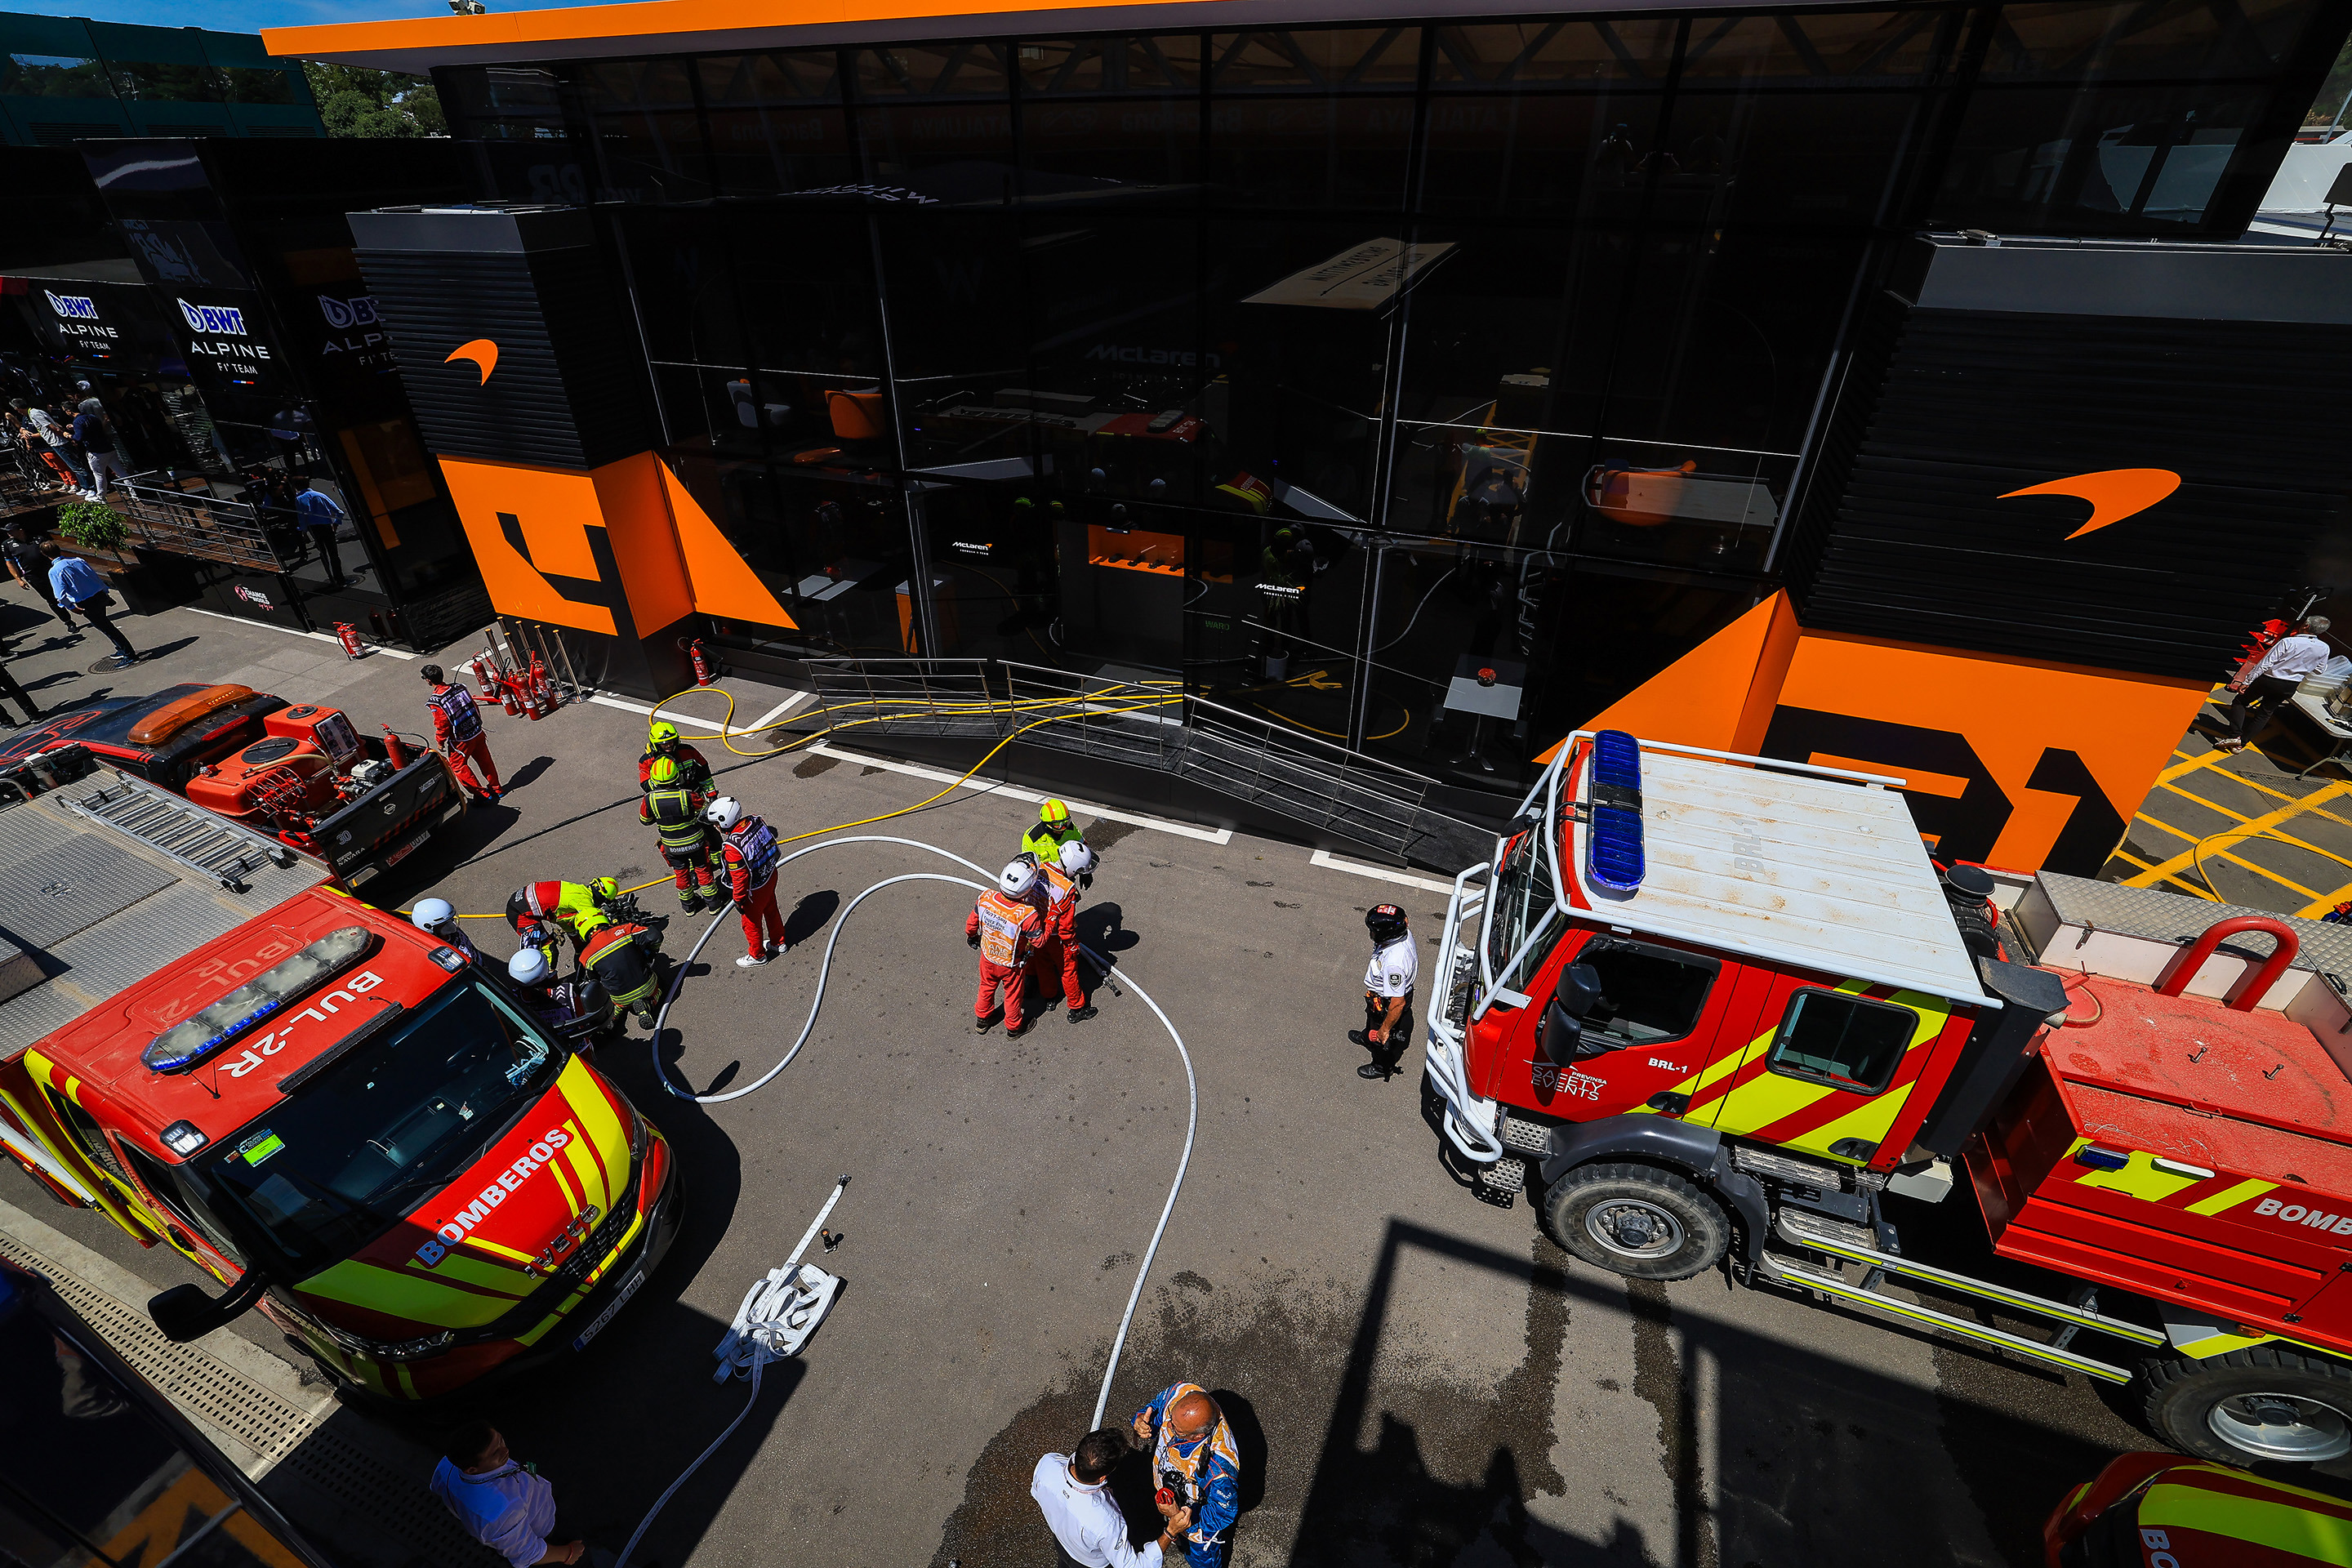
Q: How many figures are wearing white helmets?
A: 5